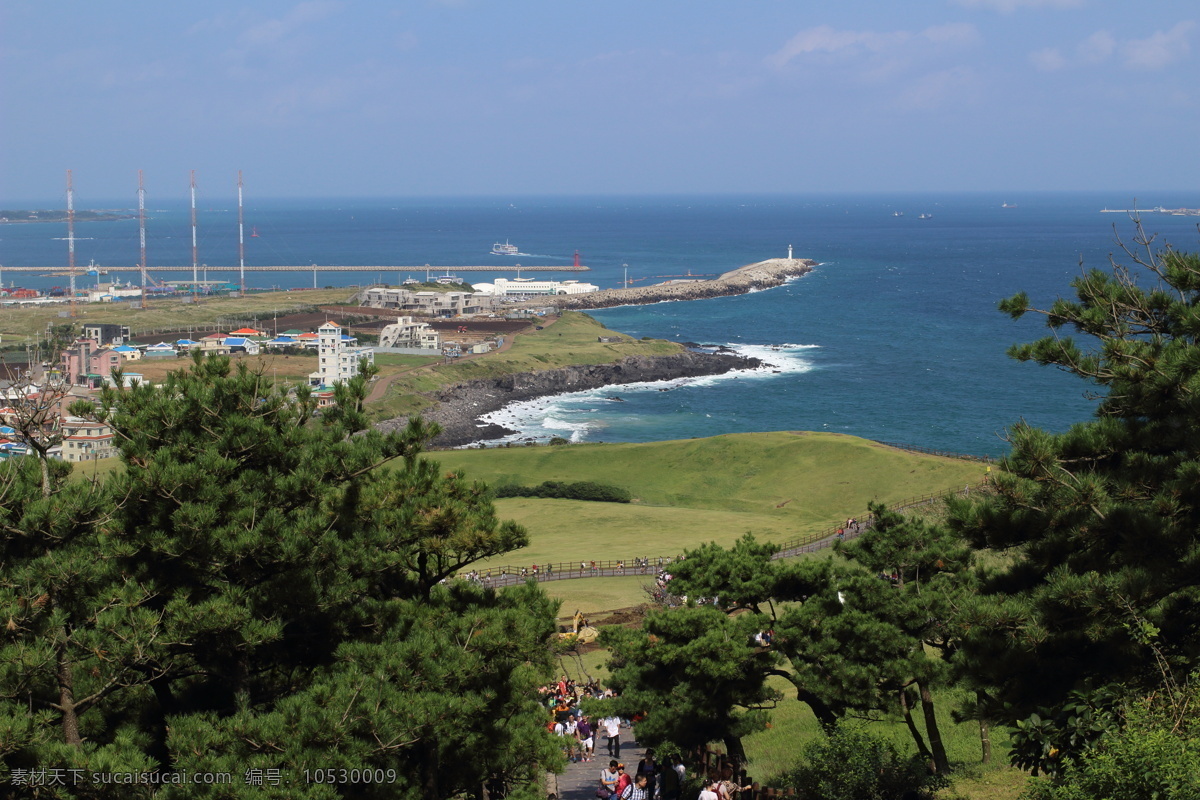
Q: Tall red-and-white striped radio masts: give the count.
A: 4